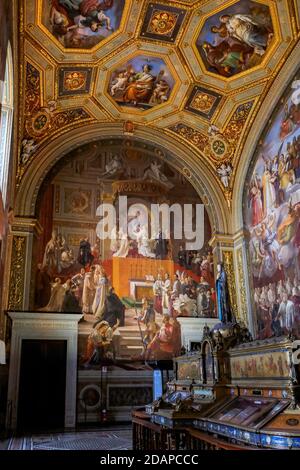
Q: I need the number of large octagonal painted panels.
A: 3